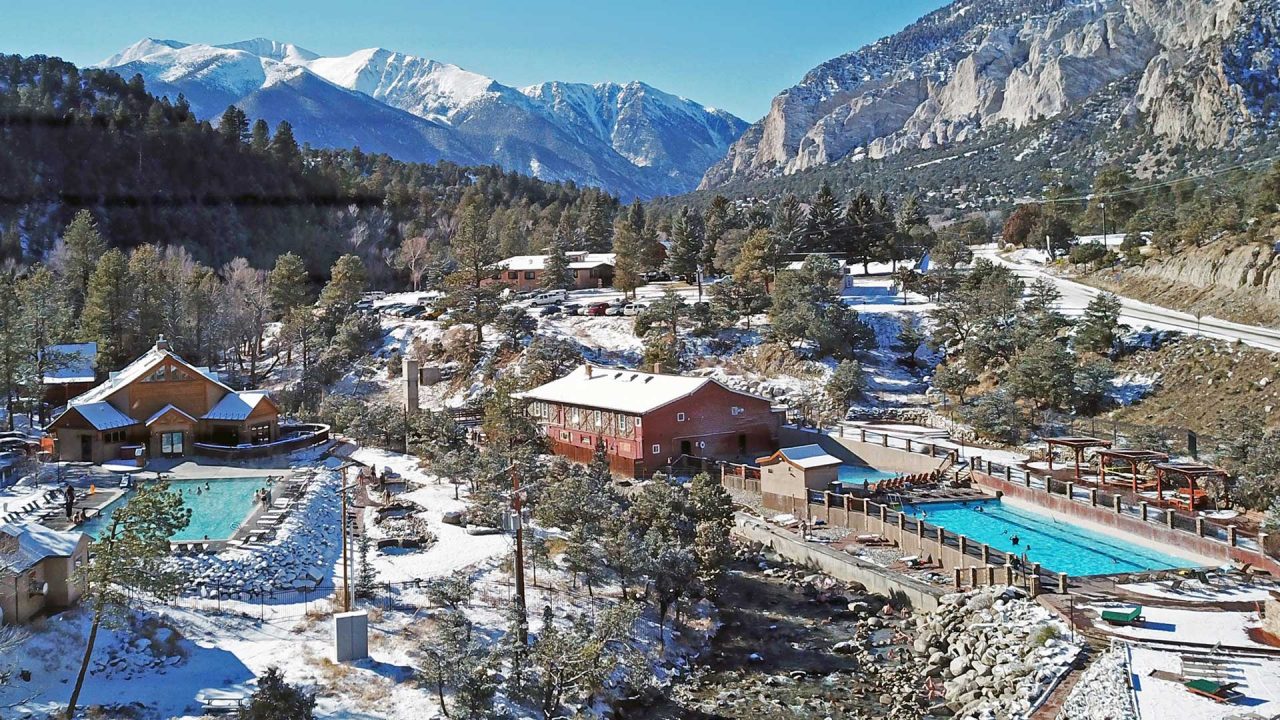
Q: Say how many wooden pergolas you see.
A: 3